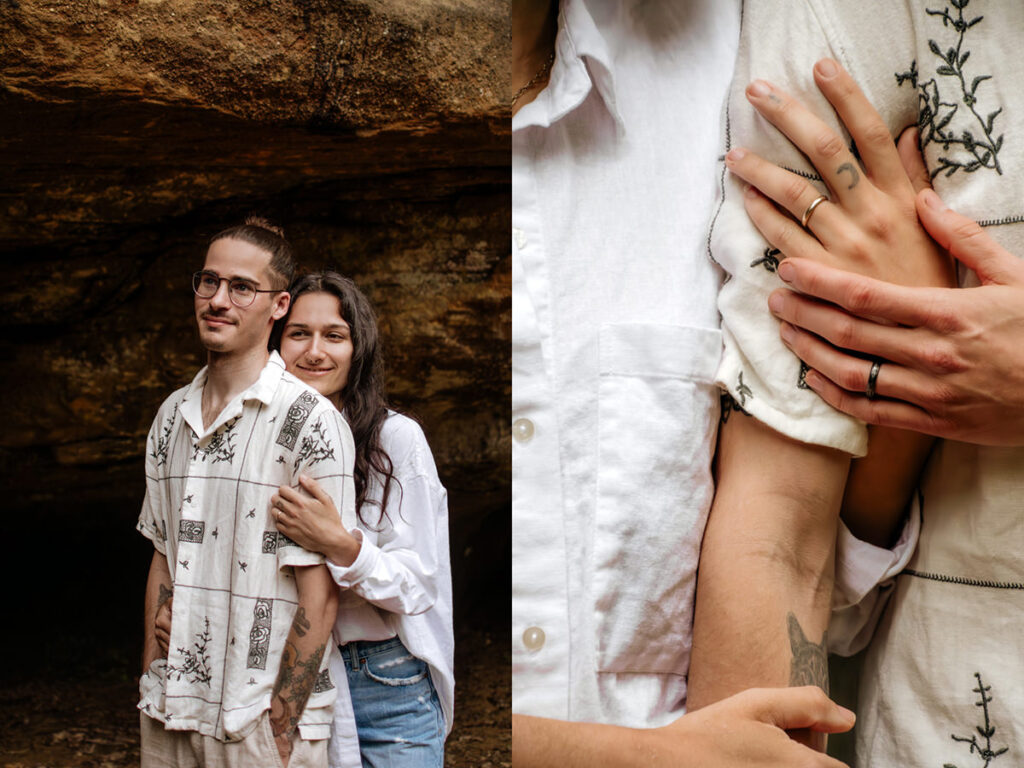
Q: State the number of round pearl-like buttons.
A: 2